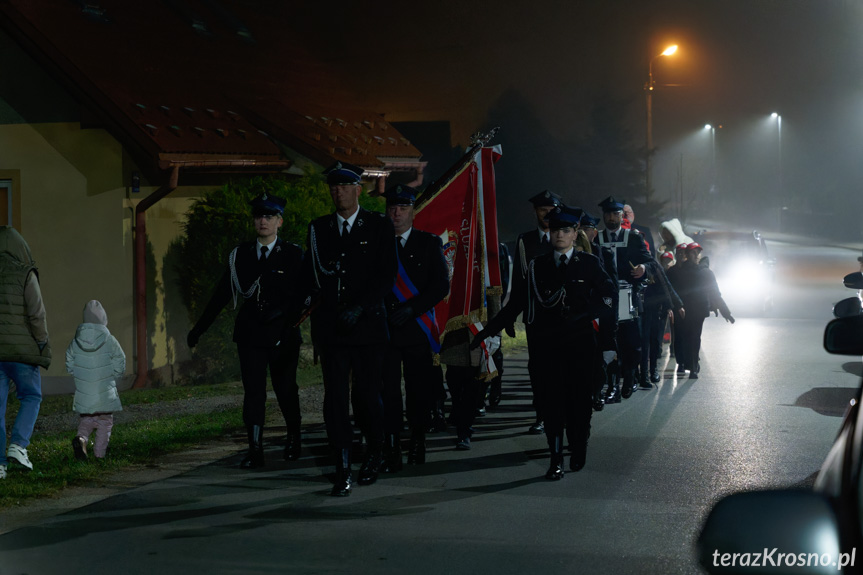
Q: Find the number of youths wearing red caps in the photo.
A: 3